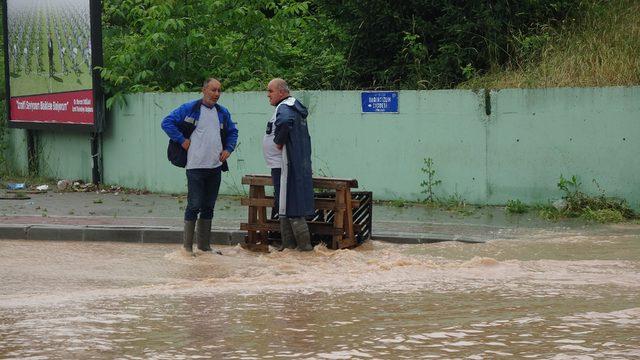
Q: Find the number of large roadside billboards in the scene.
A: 1